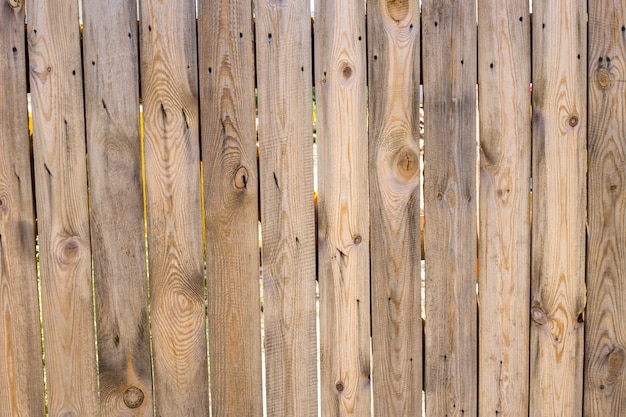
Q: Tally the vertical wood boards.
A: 12